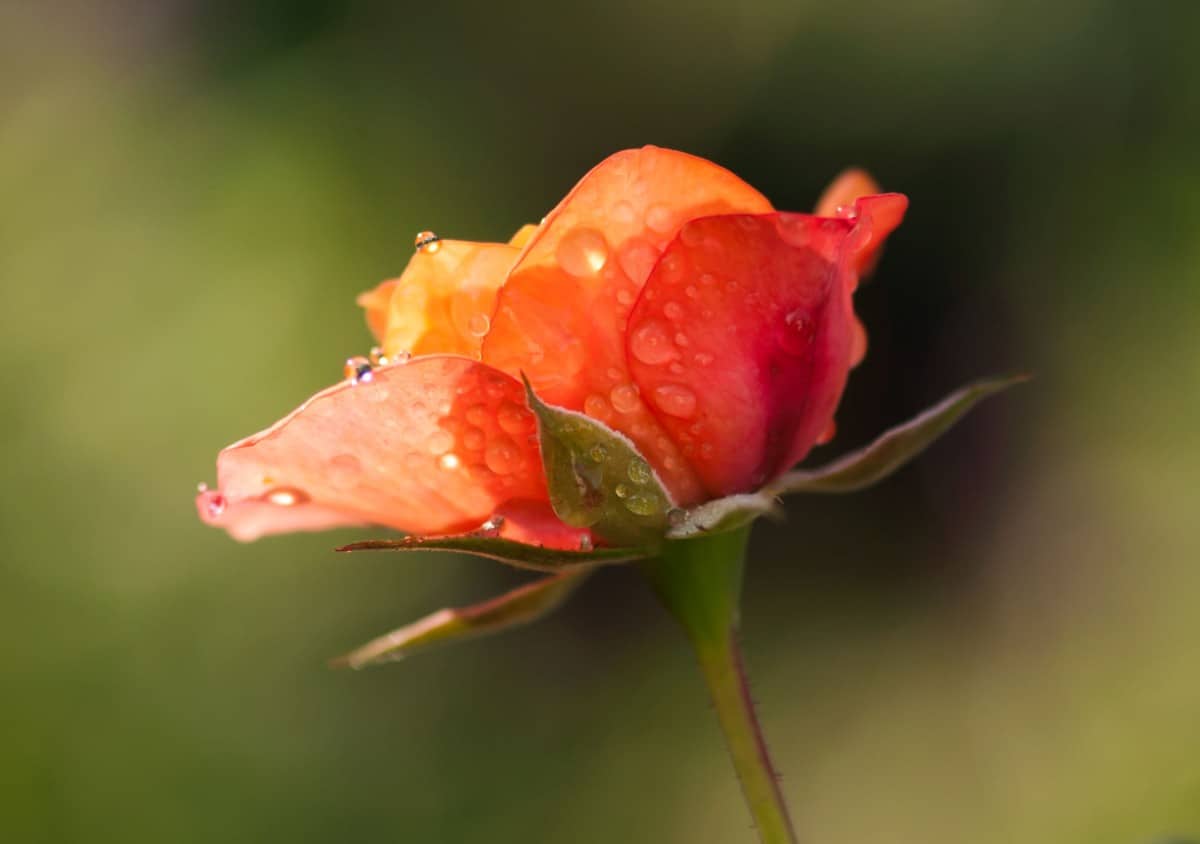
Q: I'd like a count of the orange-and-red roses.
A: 1